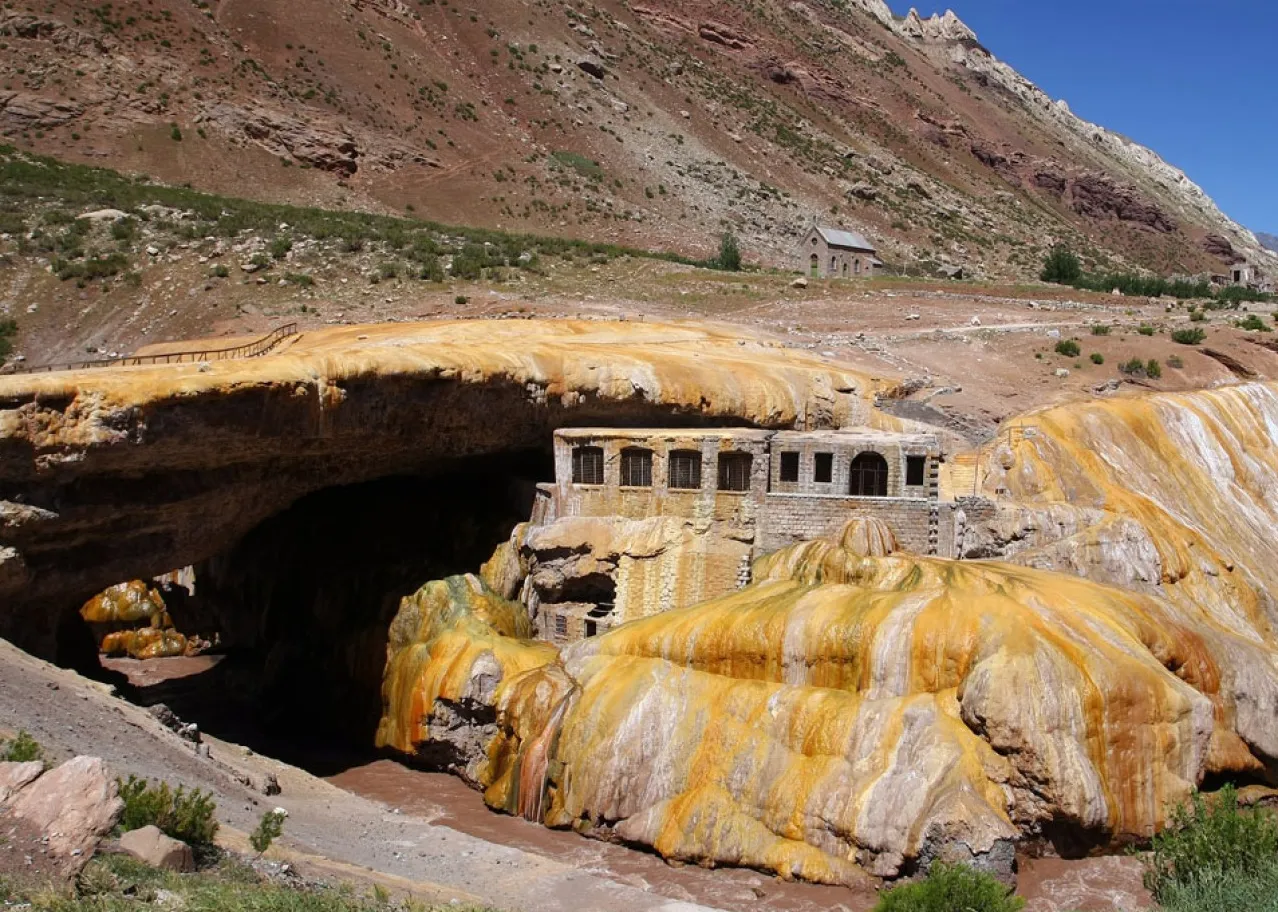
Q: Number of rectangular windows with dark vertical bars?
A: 4